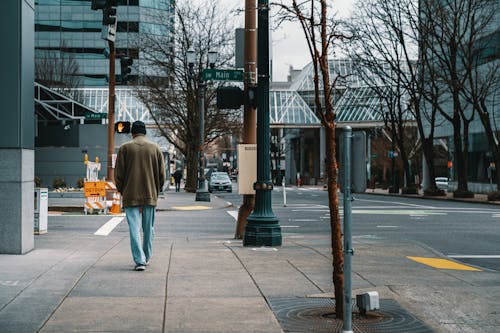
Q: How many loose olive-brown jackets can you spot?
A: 1